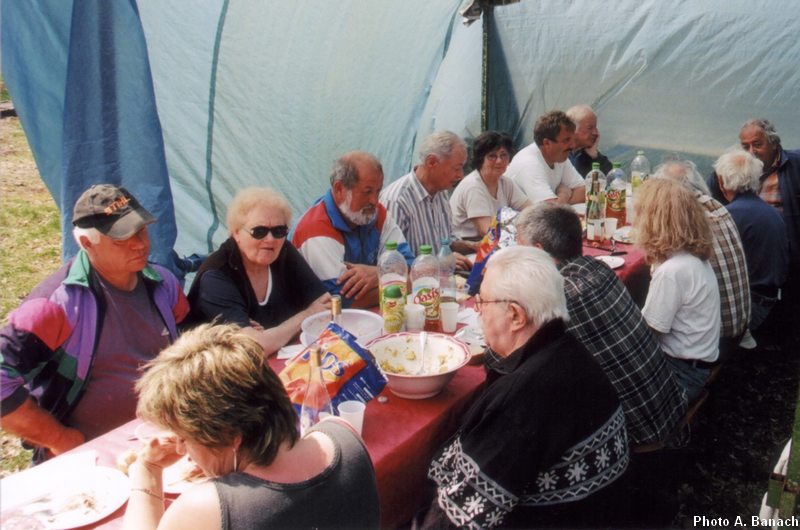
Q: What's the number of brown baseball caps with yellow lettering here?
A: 1